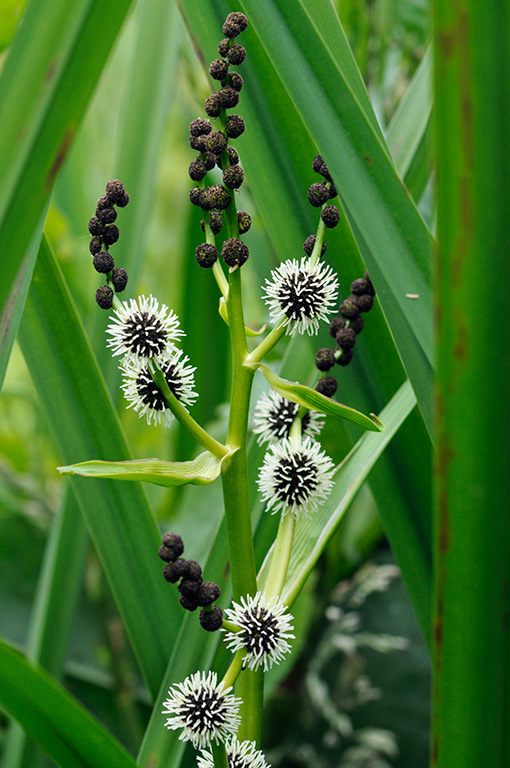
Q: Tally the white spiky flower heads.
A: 8